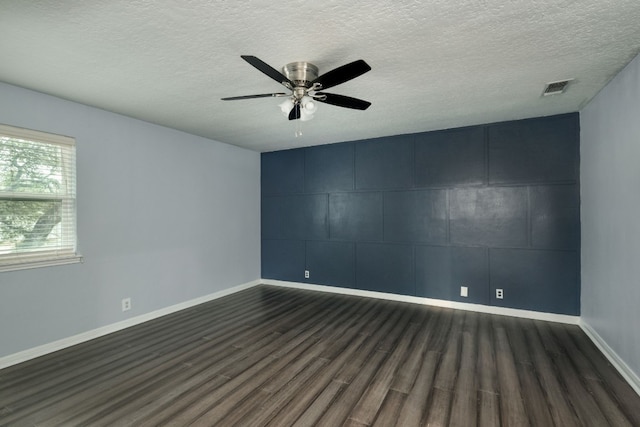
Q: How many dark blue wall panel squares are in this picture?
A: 15